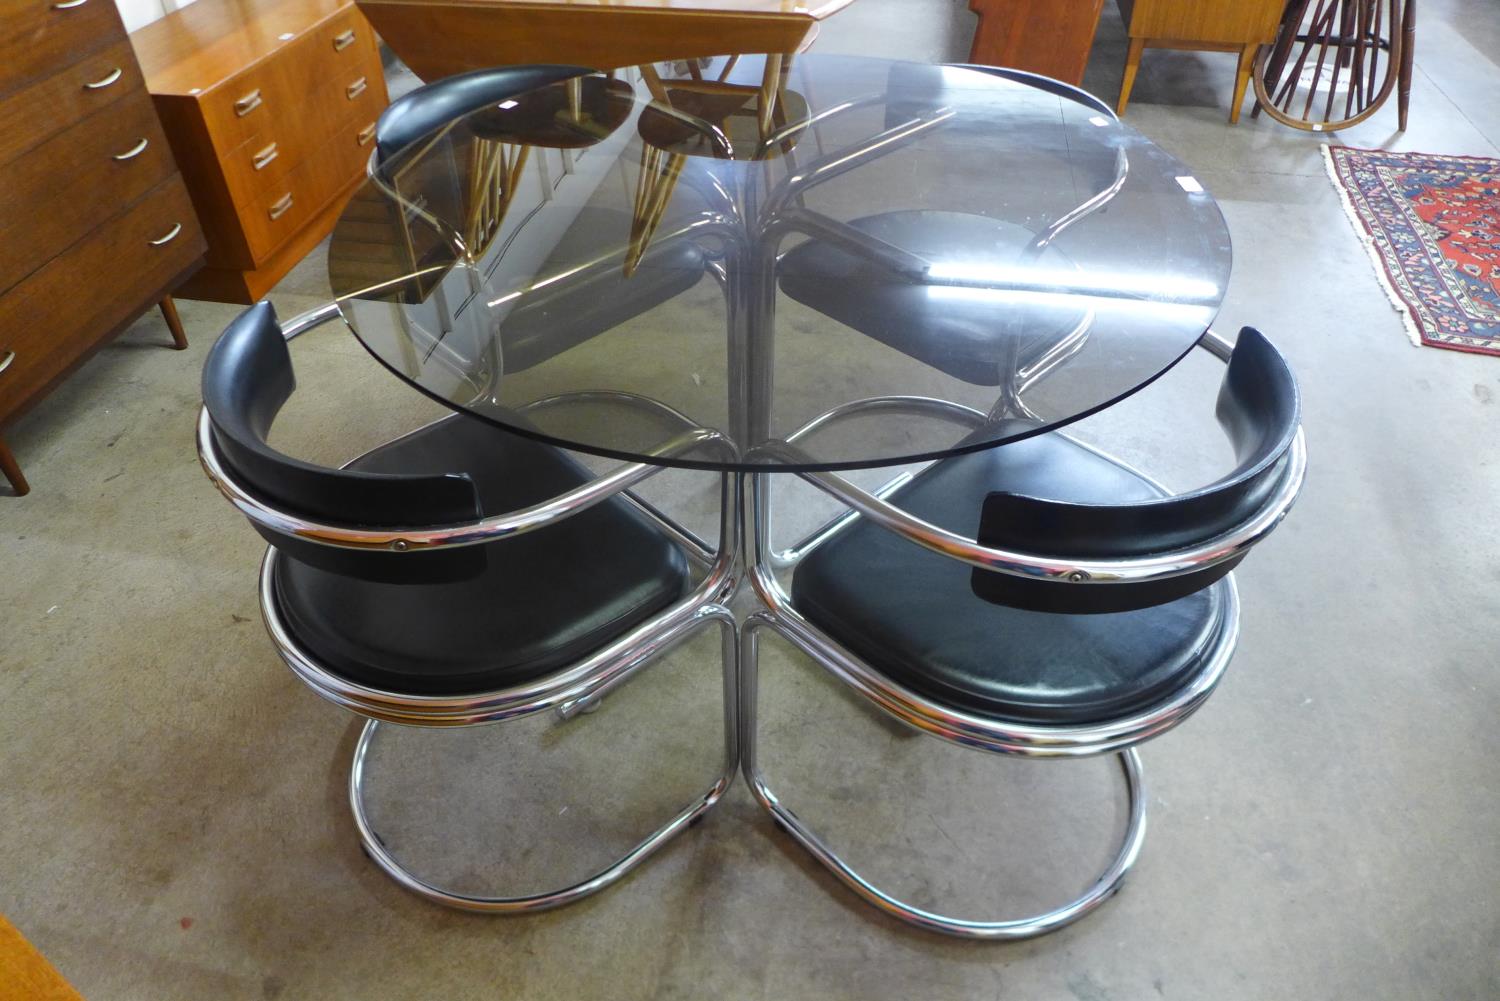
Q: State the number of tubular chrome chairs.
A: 4